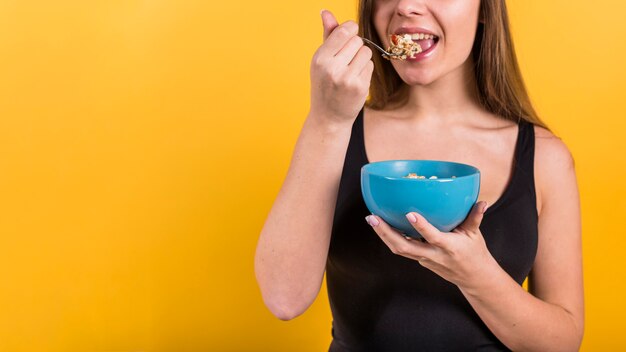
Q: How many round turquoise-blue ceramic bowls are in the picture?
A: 1